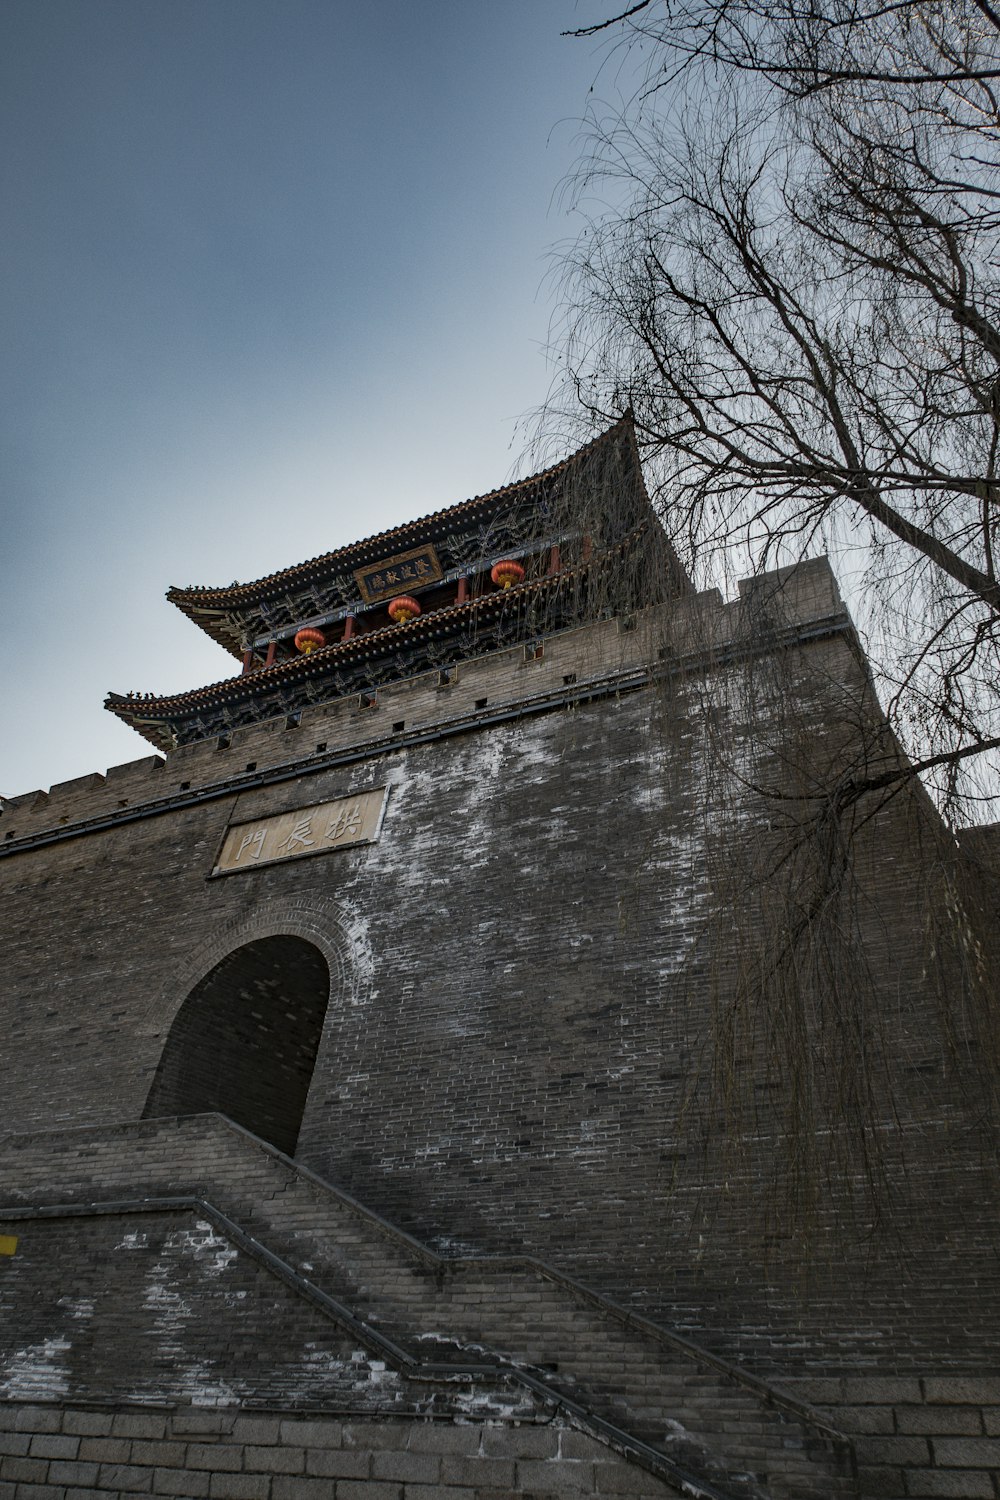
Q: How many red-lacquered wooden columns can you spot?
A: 6